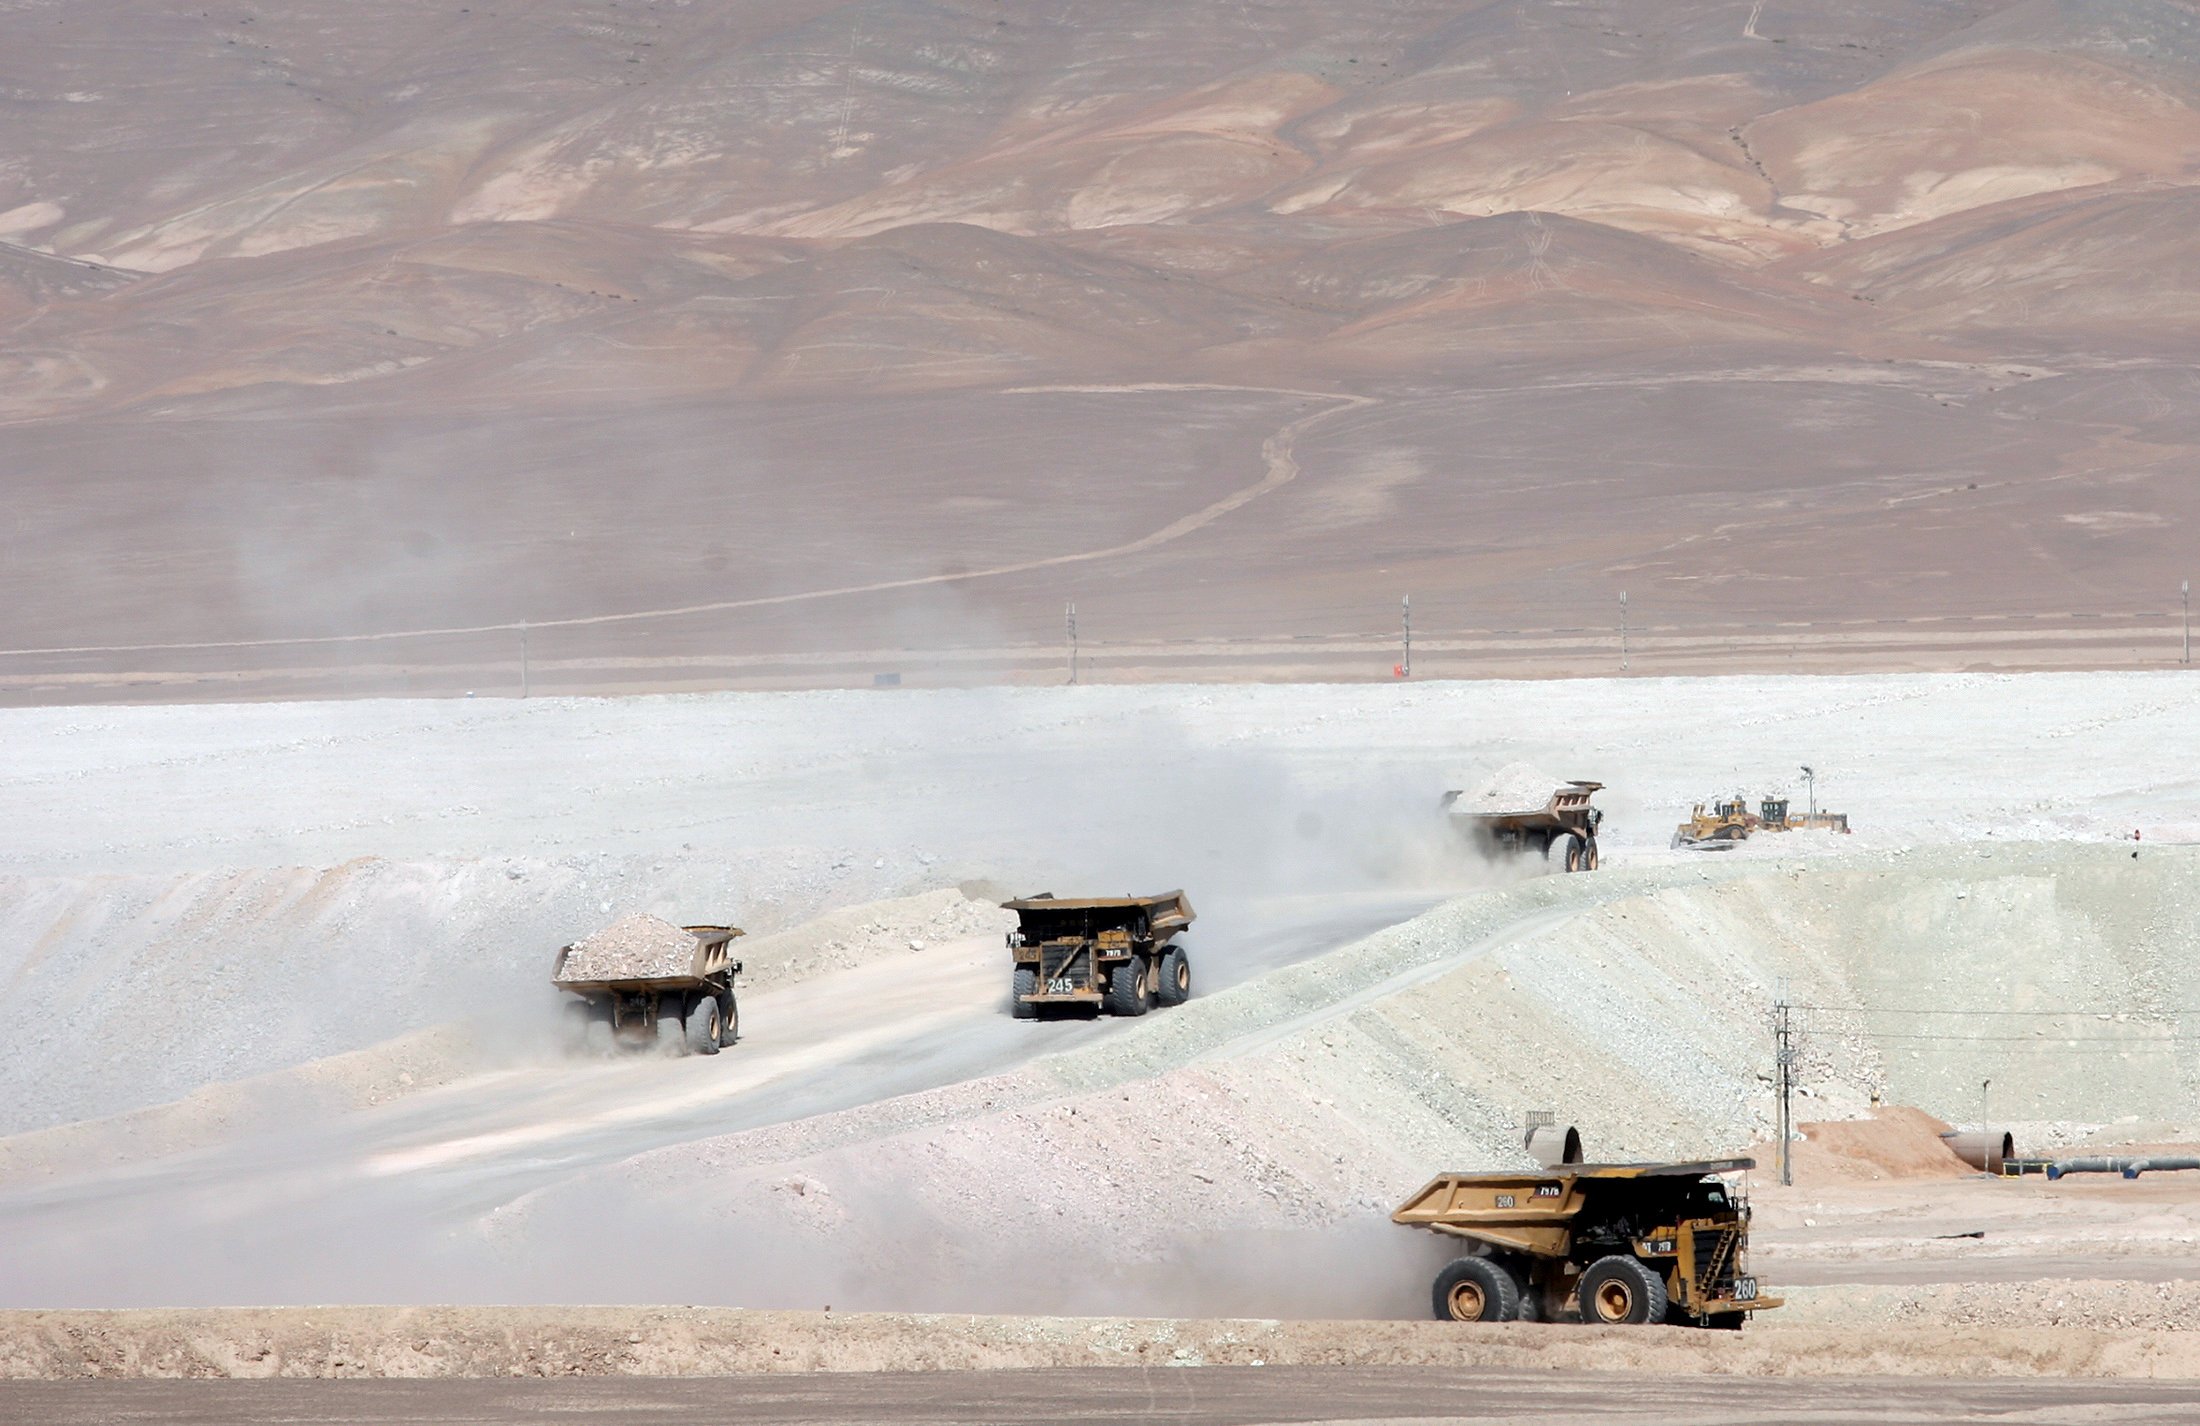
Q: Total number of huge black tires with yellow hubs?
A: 8